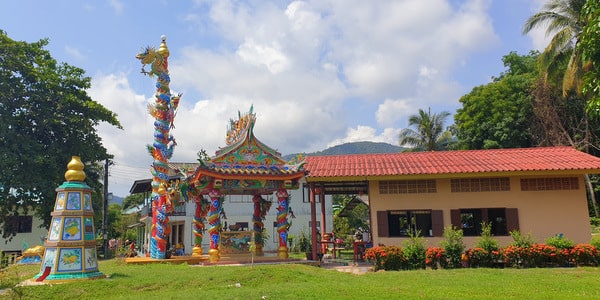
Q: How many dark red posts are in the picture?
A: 2